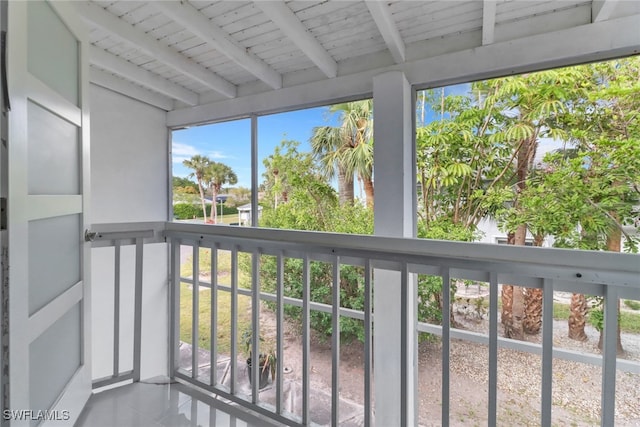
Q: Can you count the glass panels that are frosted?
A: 4